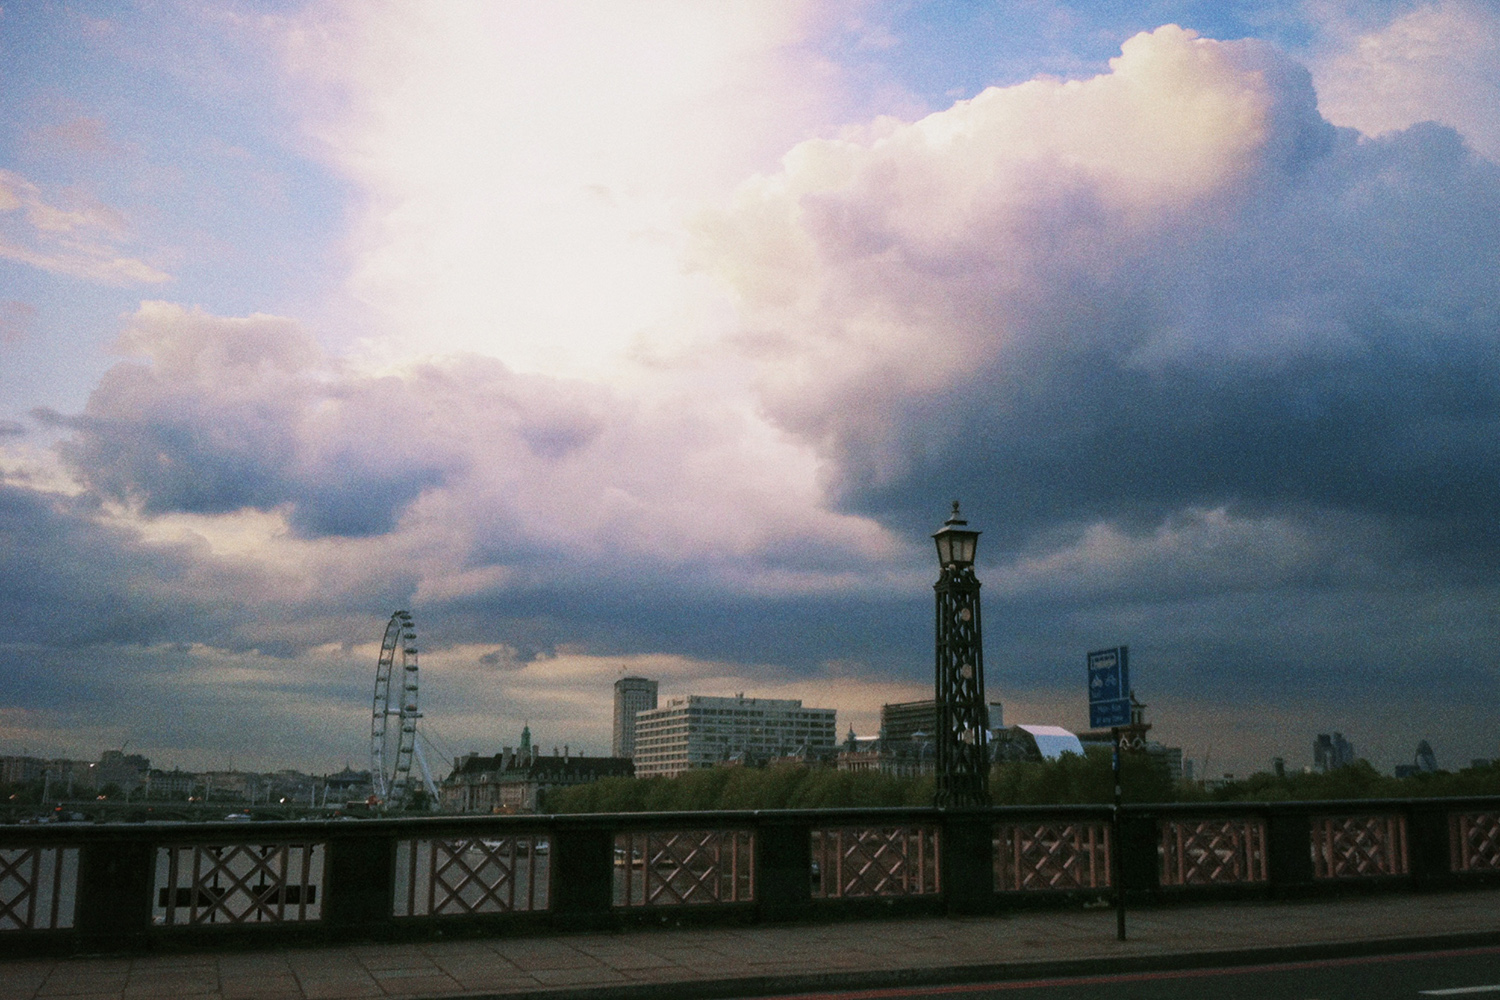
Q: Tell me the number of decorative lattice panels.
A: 9